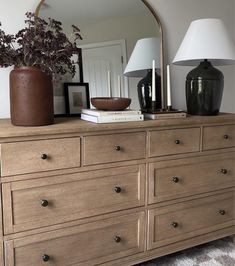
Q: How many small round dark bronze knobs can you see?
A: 12